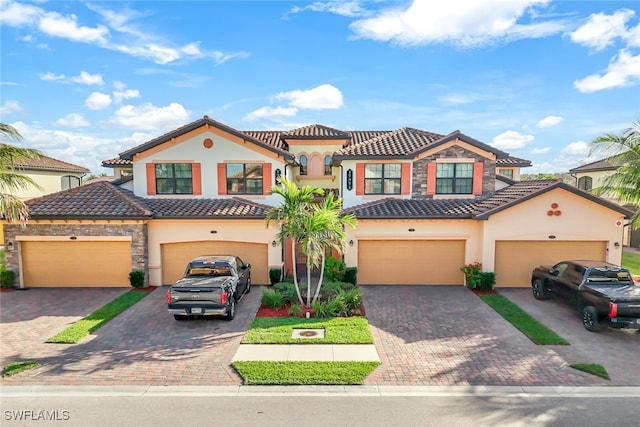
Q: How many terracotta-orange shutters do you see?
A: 8